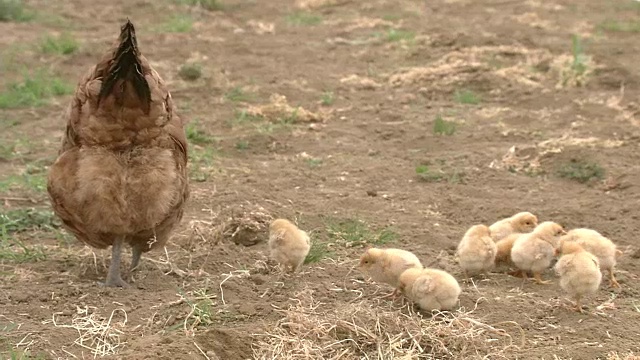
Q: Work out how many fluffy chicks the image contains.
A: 9